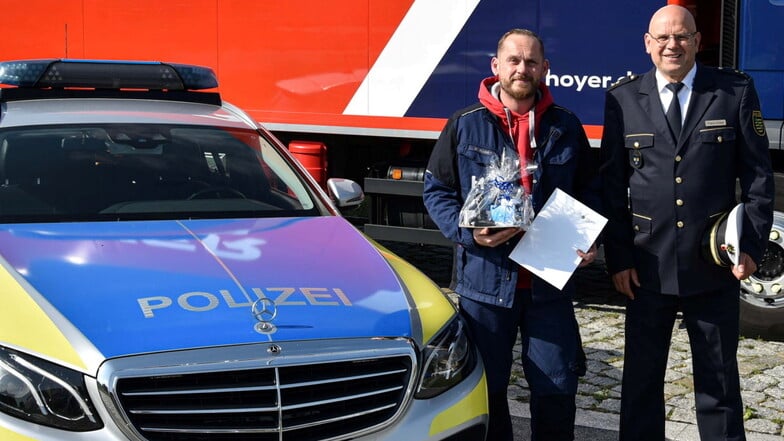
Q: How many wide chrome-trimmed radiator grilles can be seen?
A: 1